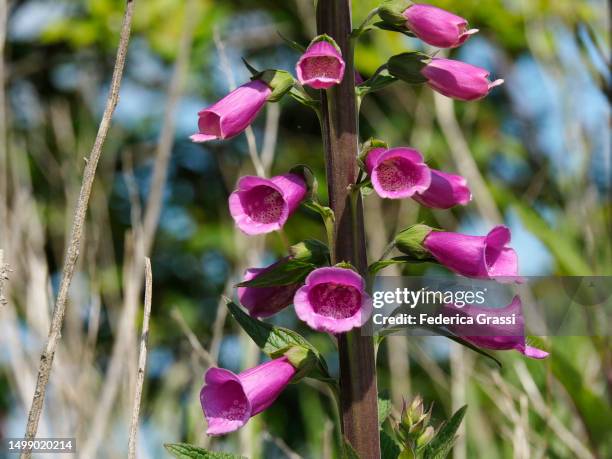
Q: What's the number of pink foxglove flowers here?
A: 12